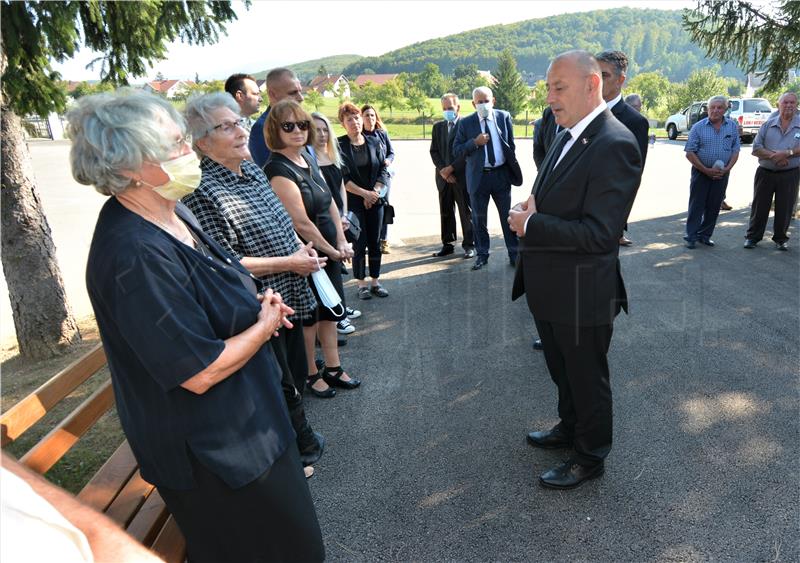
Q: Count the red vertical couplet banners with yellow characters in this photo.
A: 0